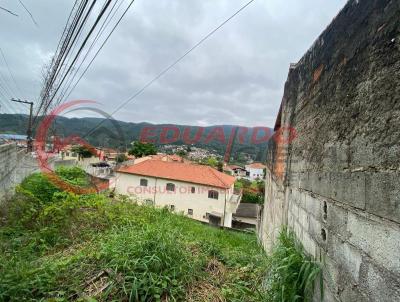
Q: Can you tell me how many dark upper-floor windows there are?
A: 4